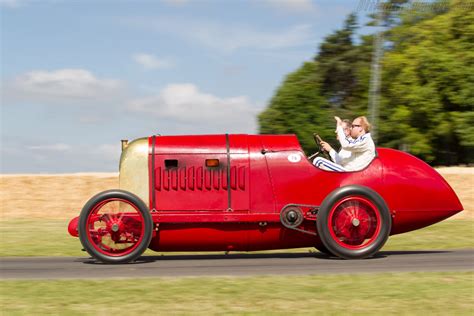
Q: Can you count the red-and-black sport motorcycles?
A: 0